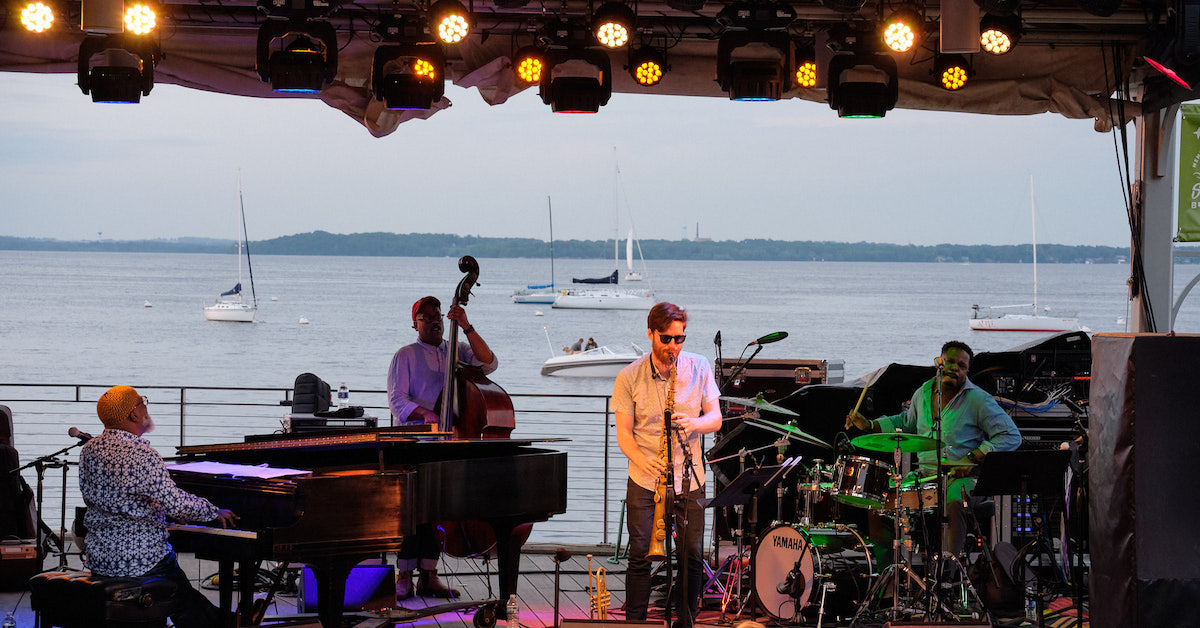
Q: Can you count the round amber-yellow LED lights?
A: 11